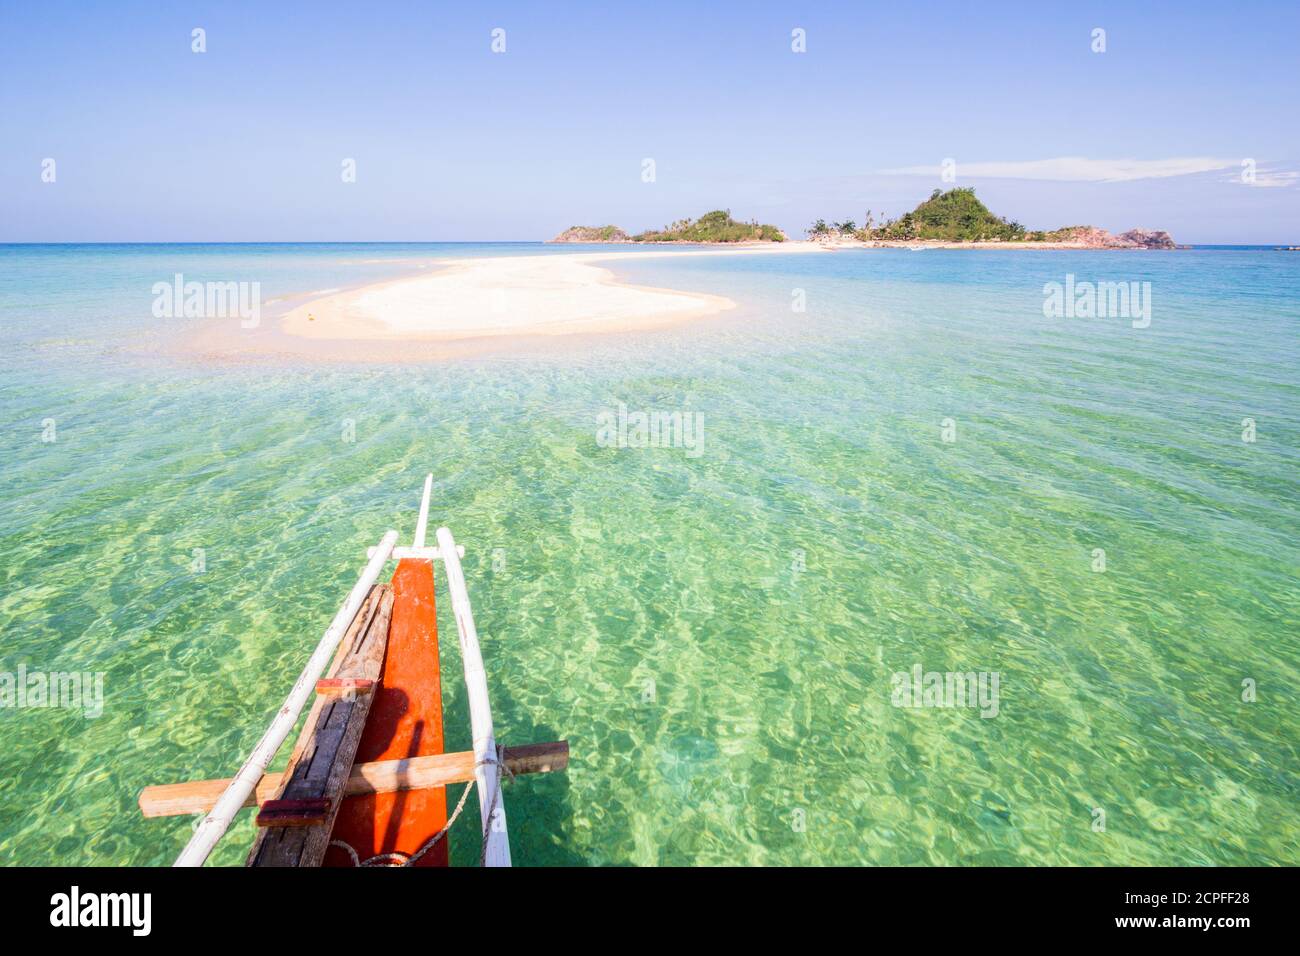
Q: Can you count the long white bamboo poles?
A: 2